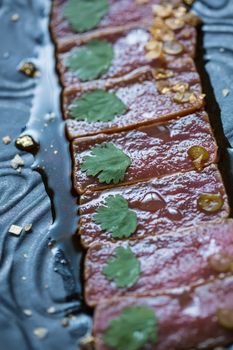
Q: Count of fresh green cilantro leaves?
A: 7